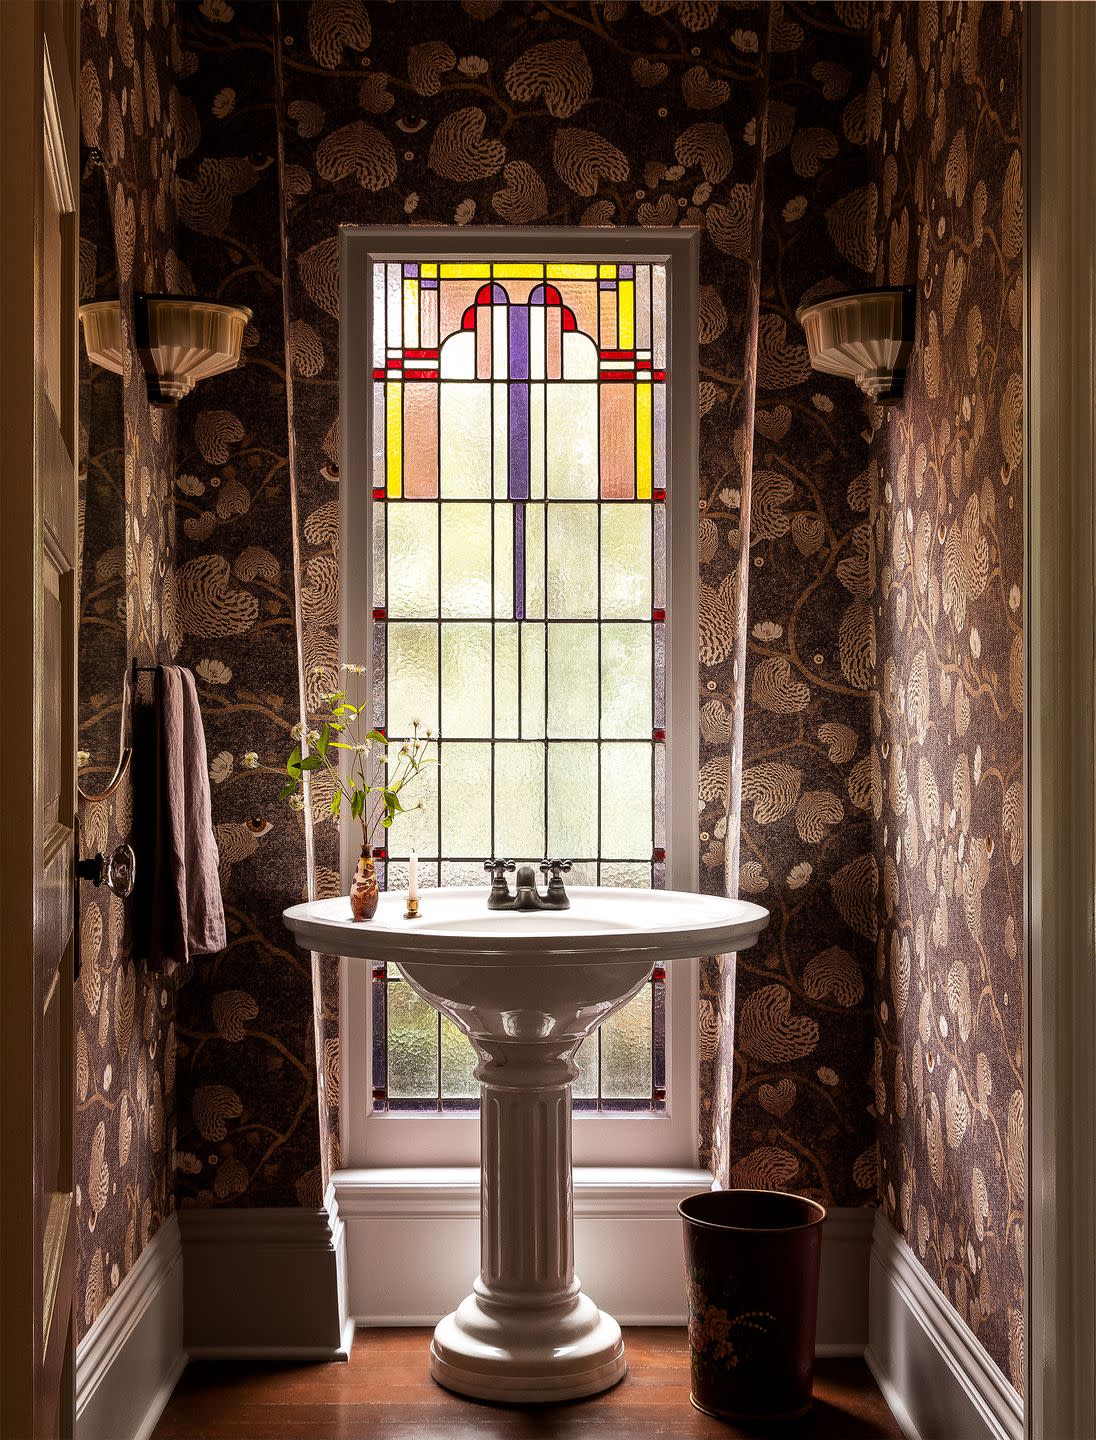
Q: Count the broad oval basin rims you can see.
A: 1